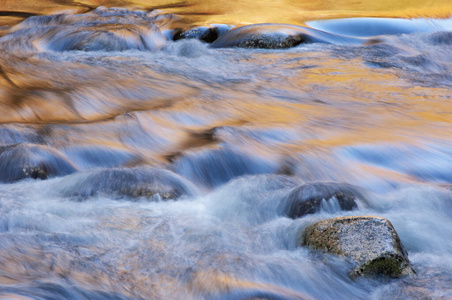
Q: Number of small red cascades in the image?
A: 0